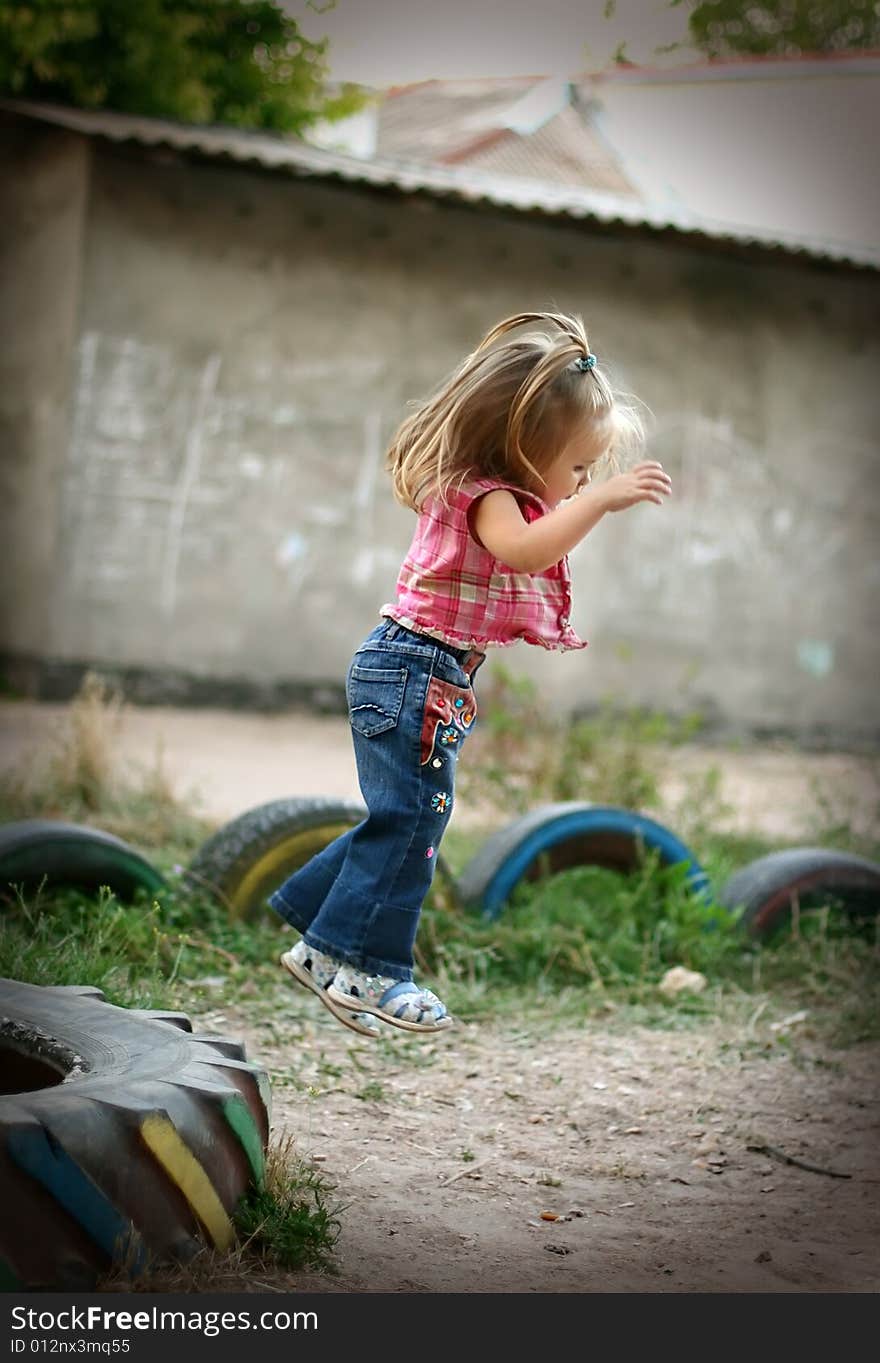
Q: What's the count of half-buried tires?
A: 4